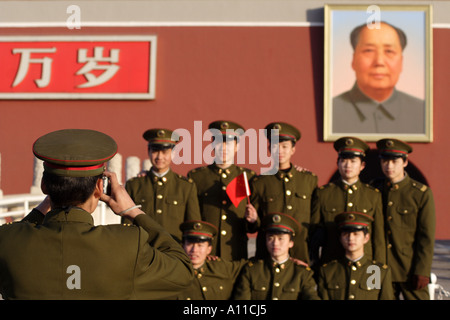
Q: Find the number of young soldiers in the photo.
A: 9